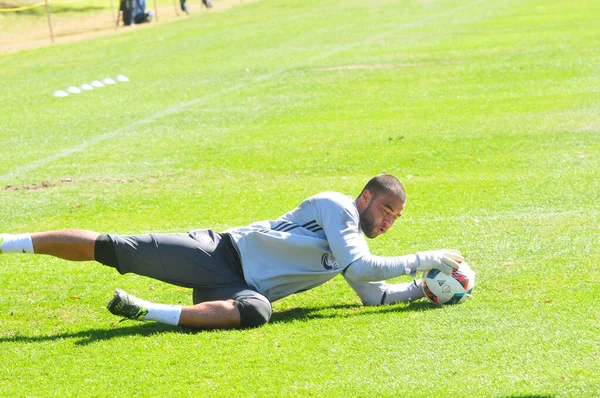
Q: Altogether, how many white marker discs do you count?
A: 6